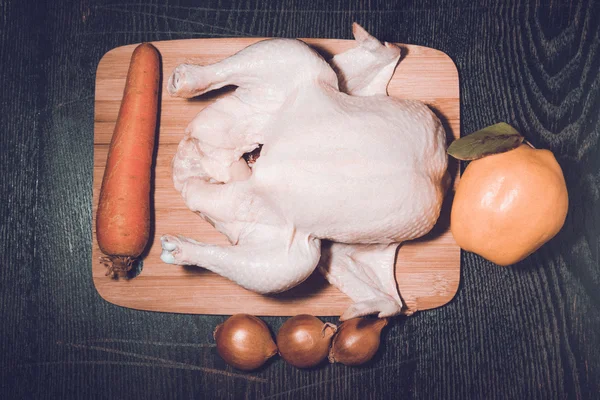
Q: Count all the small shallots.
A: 3